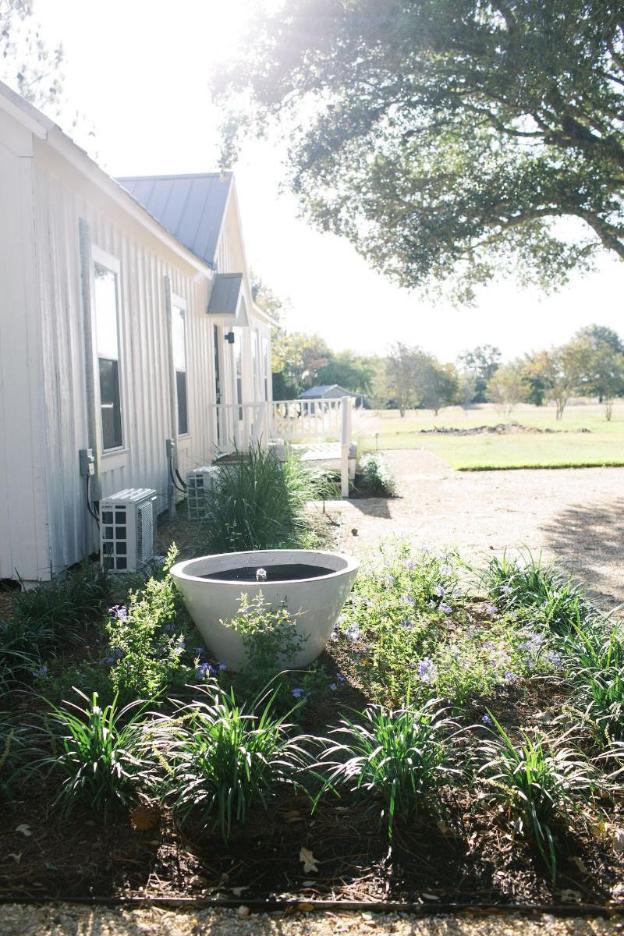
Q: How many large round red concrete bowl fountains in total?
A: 0